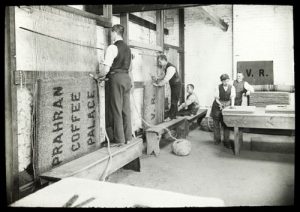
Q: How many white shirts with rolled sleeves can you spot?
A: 5